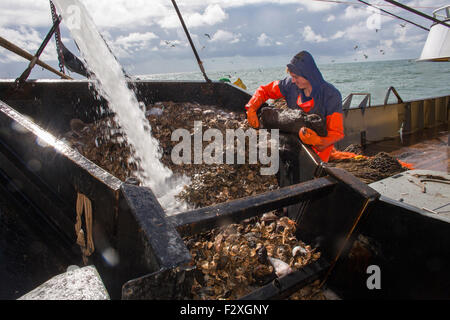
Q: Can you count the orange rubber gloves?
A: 2